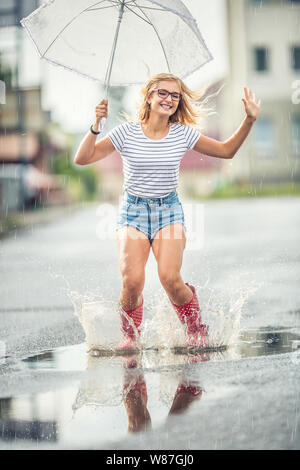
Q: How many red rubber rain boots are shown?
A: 2